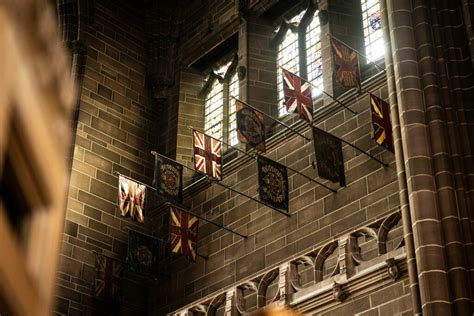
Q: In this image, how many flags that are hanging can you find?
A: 12